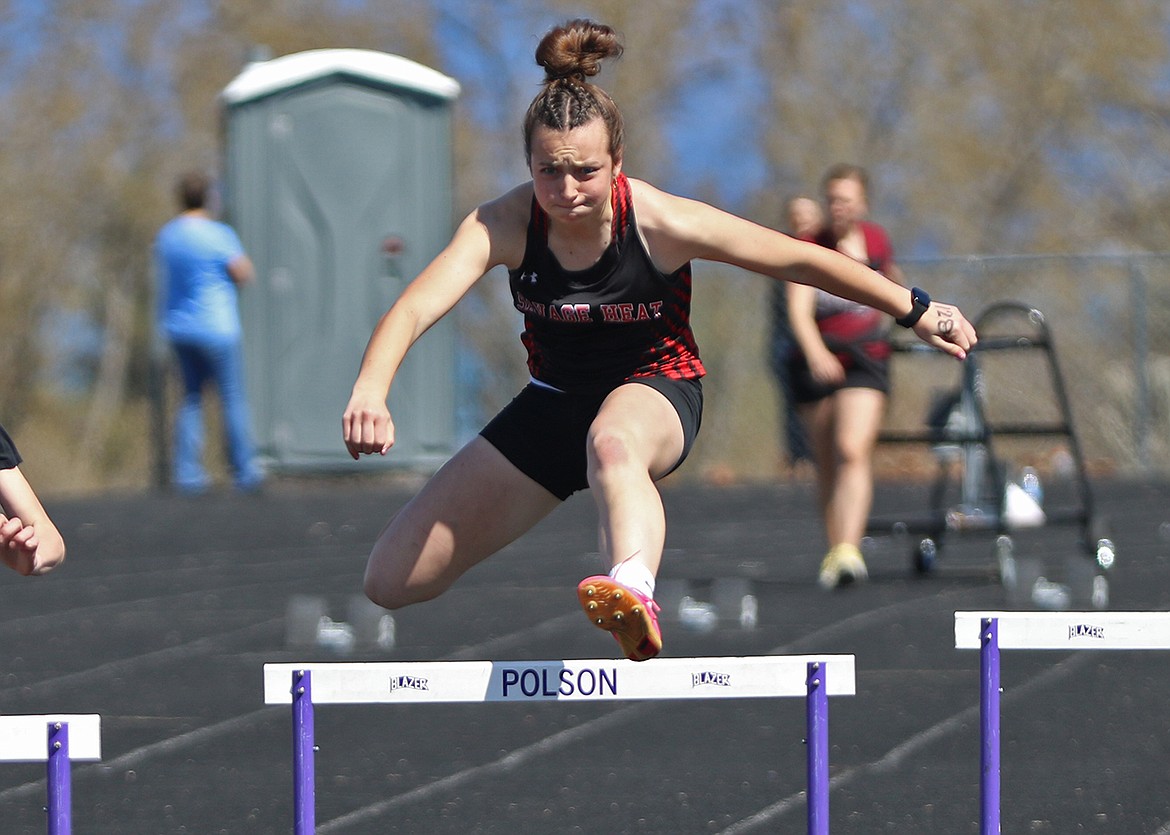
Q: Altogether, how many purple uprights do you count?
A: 4